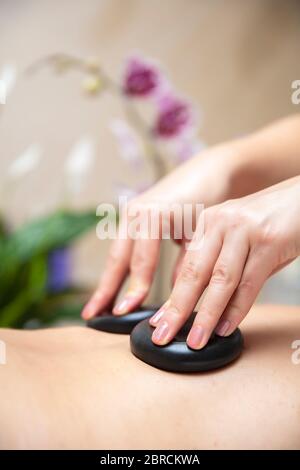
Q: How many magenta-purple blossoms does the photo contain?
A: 2